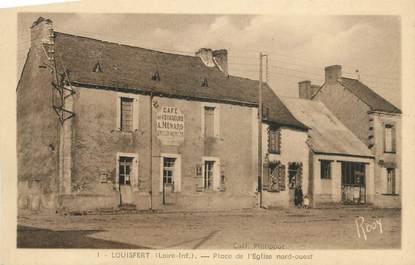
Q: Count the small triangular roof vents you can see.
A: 3